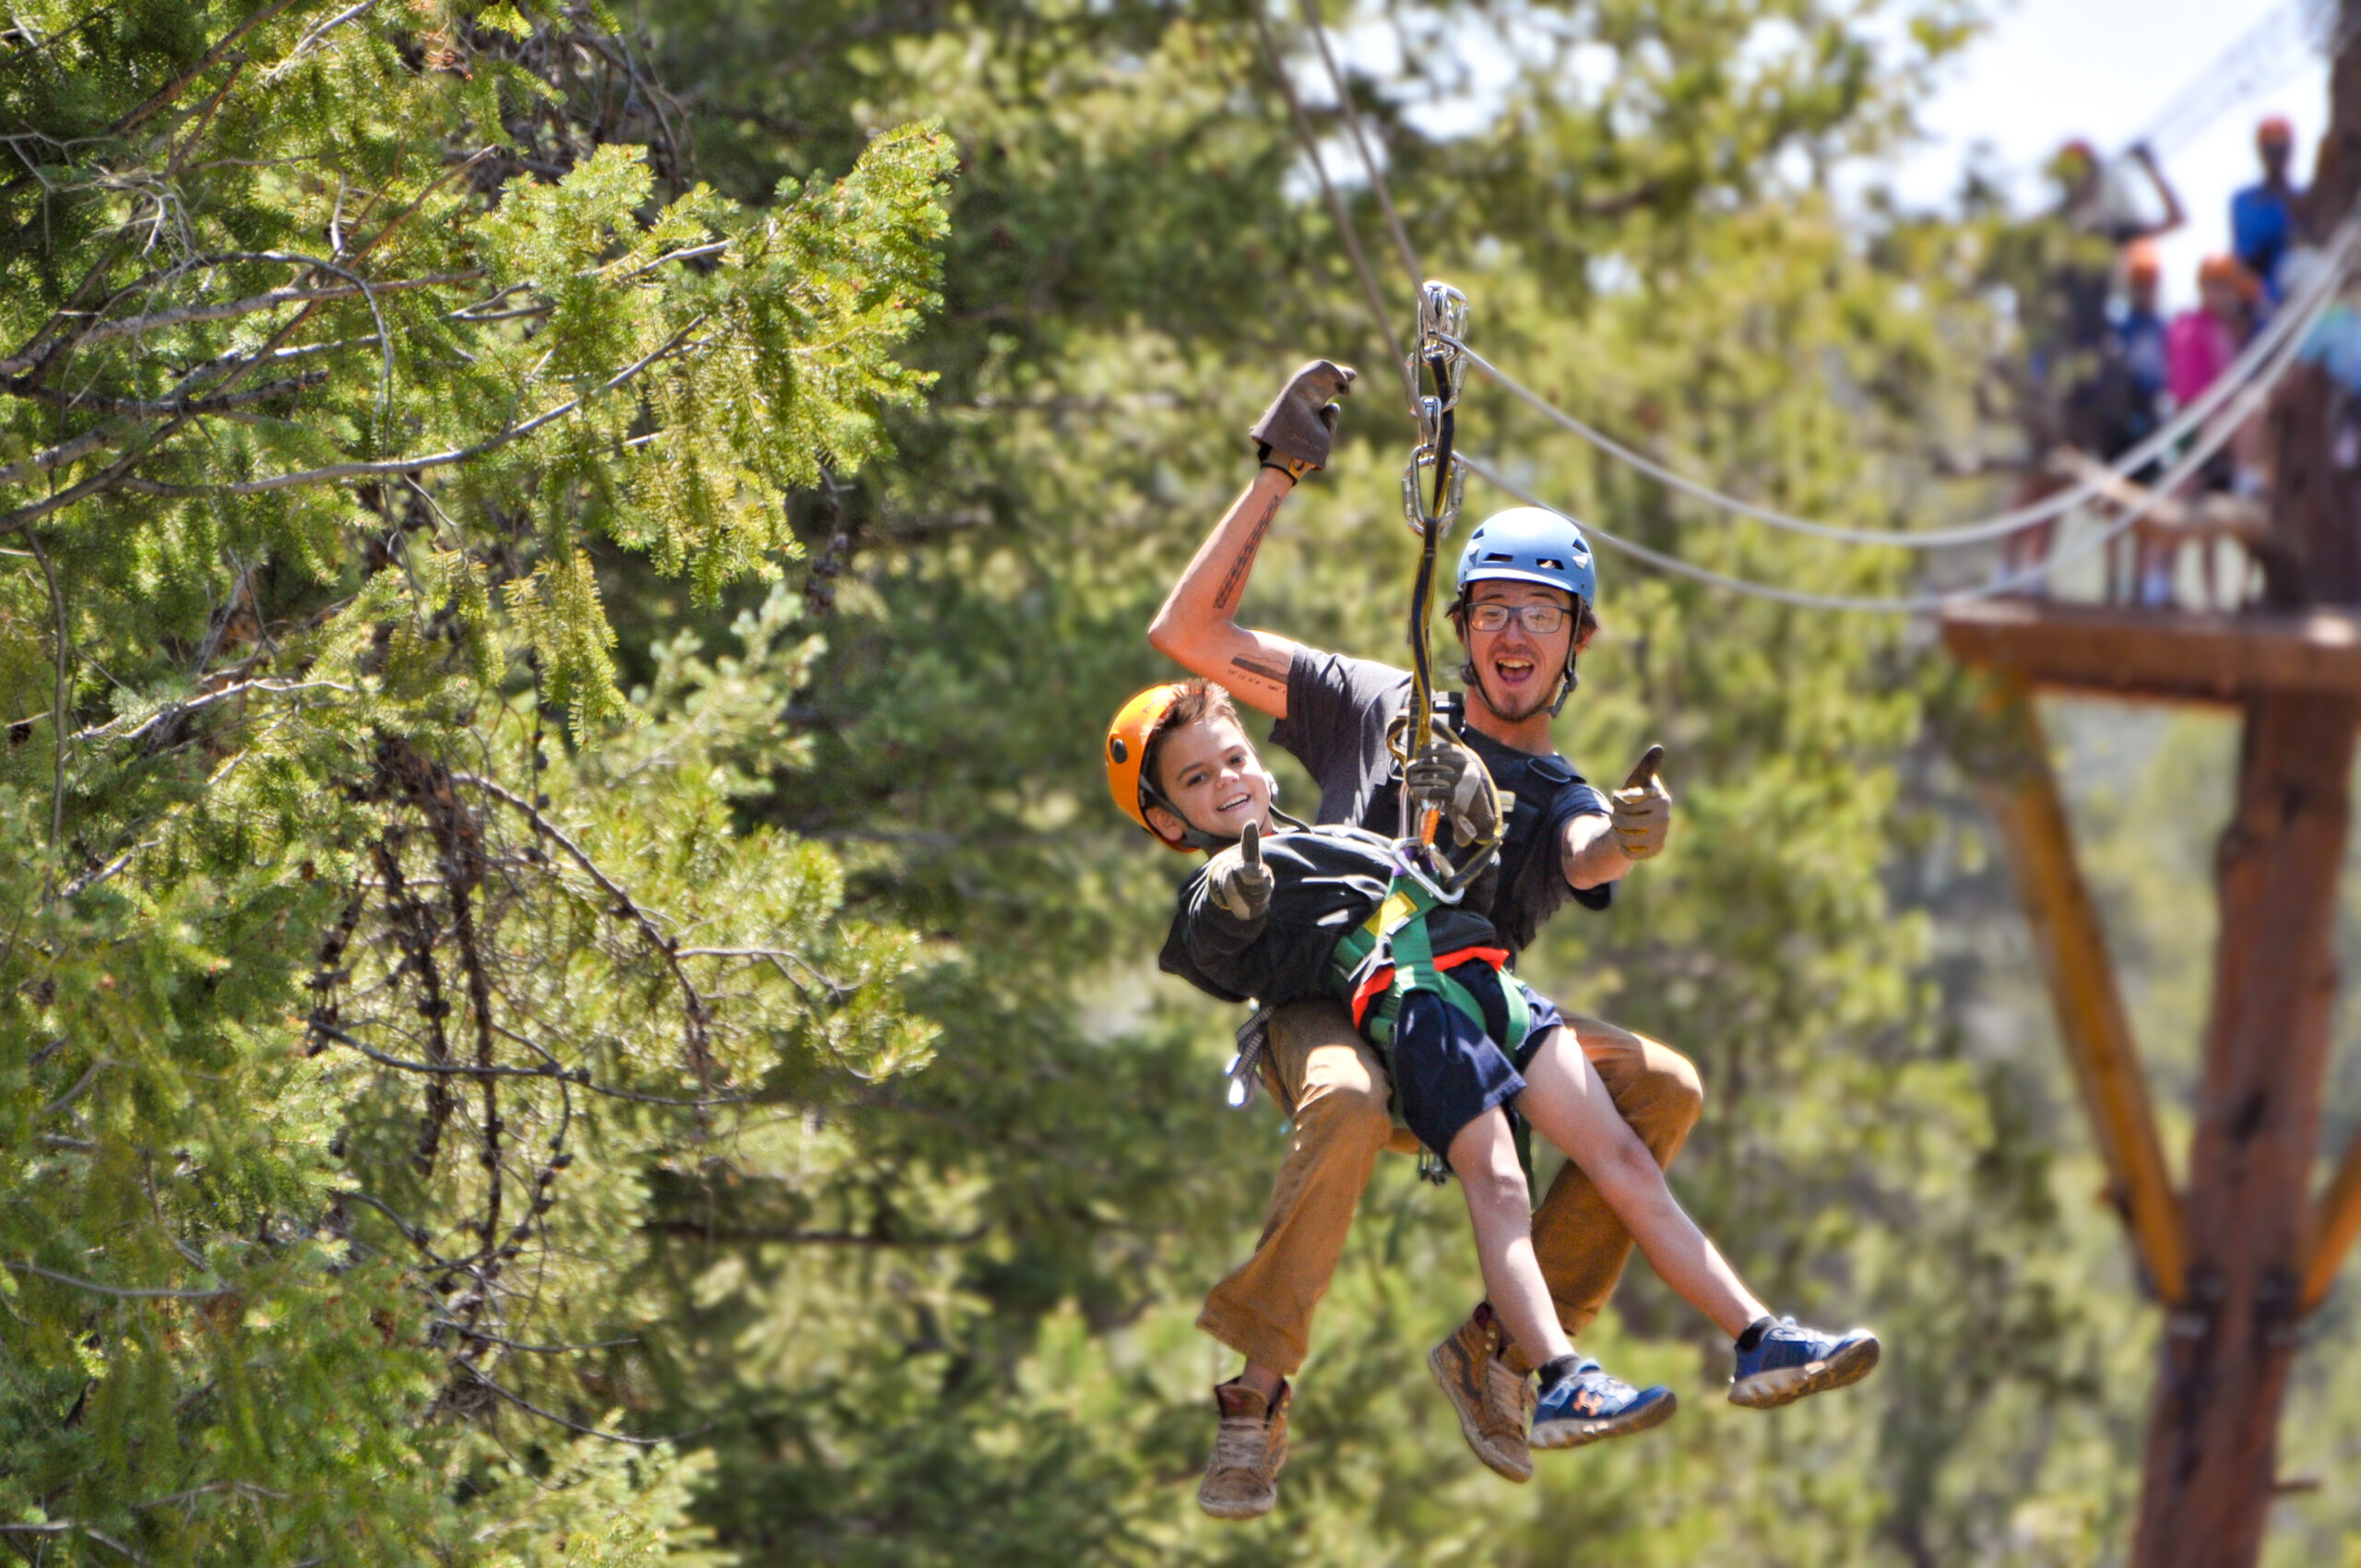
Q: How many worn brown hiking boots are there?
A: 2